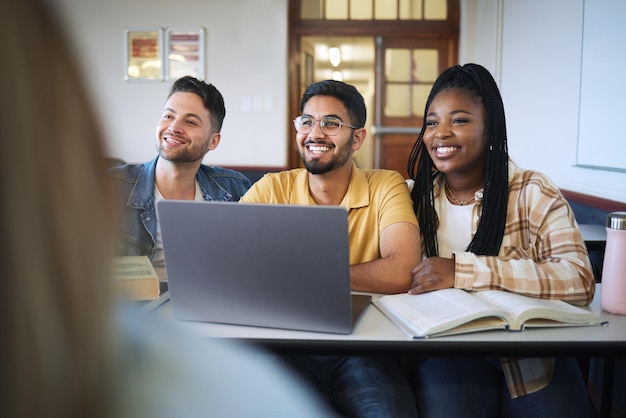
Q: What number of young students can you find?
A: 3